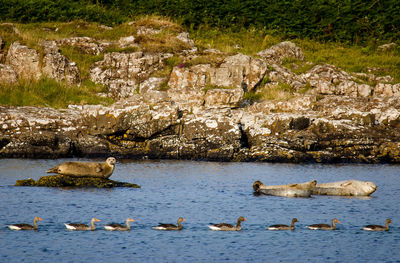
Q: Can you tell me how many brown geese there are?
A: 8